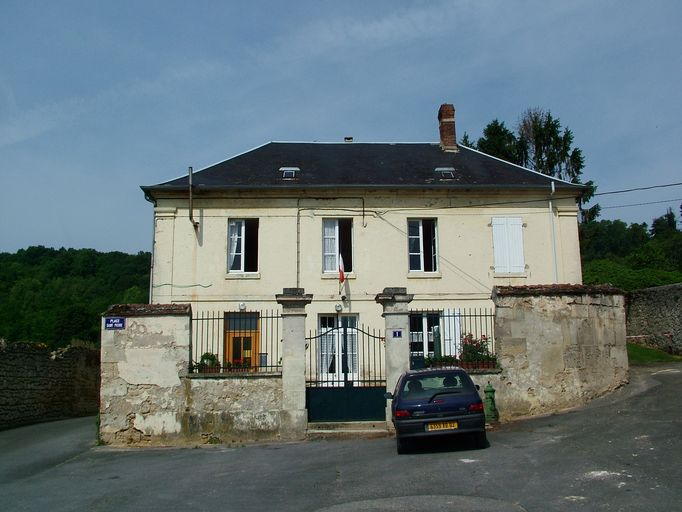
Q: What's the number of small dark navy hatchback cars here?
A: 1